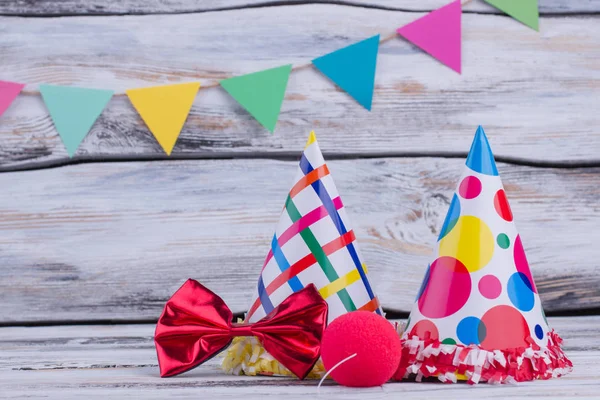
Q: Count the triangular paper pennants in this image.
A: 7